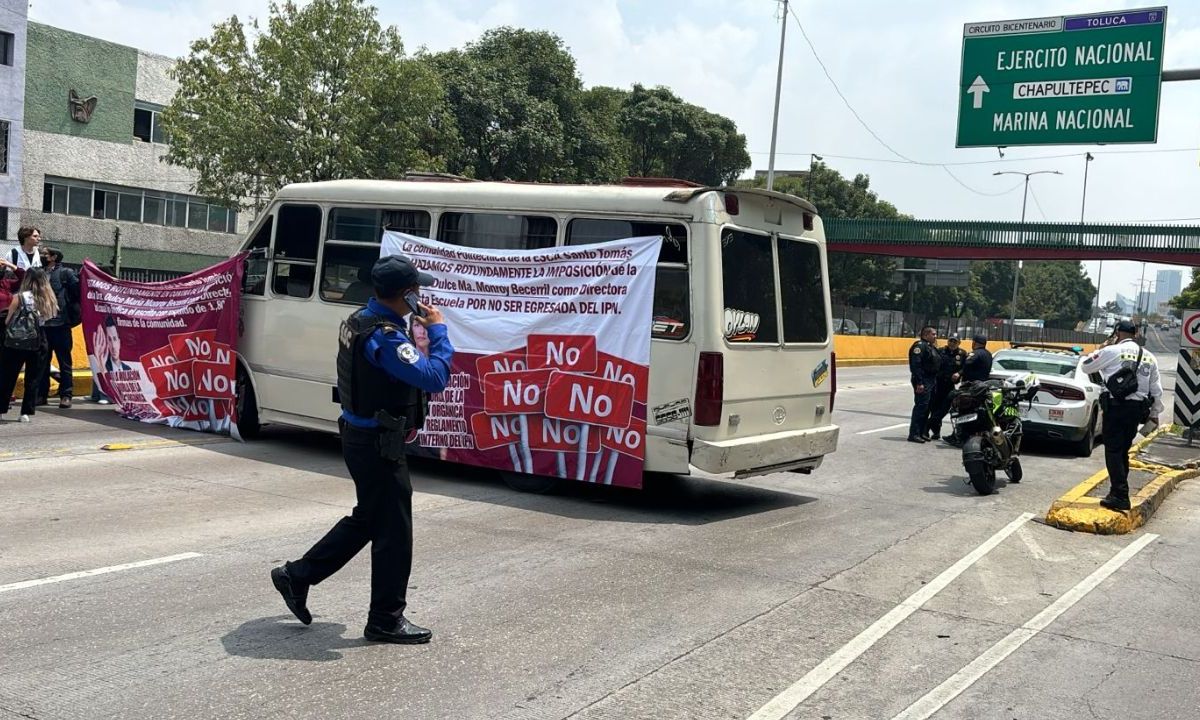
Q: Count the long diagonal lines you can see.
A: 2